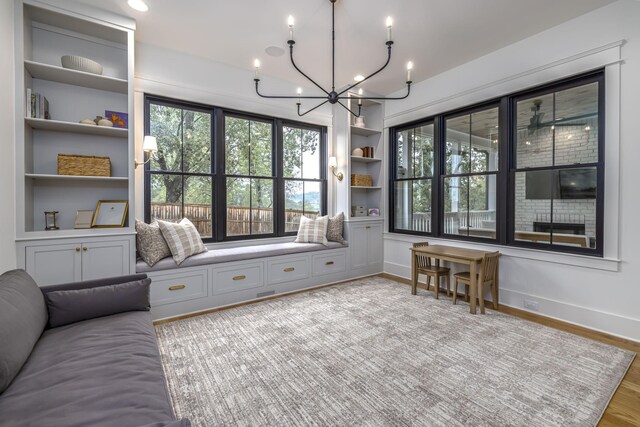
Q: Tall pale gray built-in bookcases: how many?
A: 2